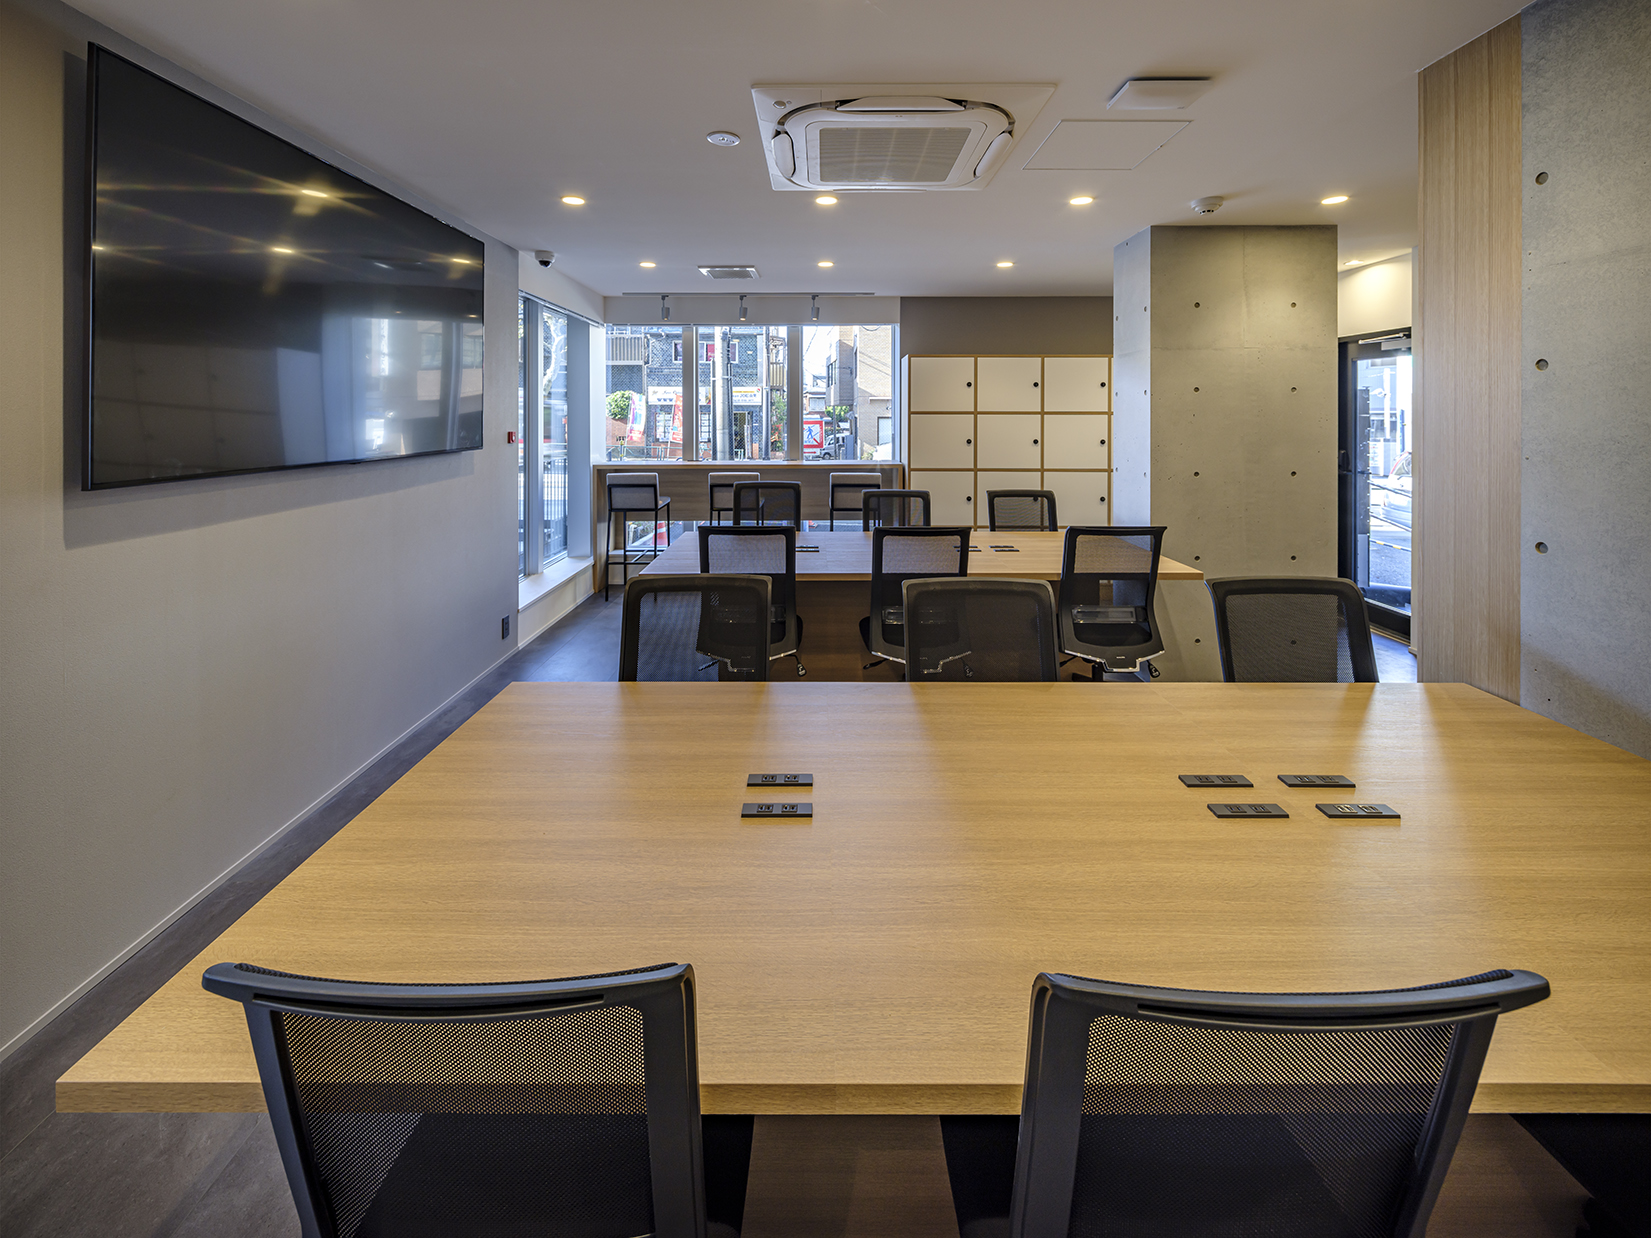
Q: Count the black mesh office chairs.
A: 11